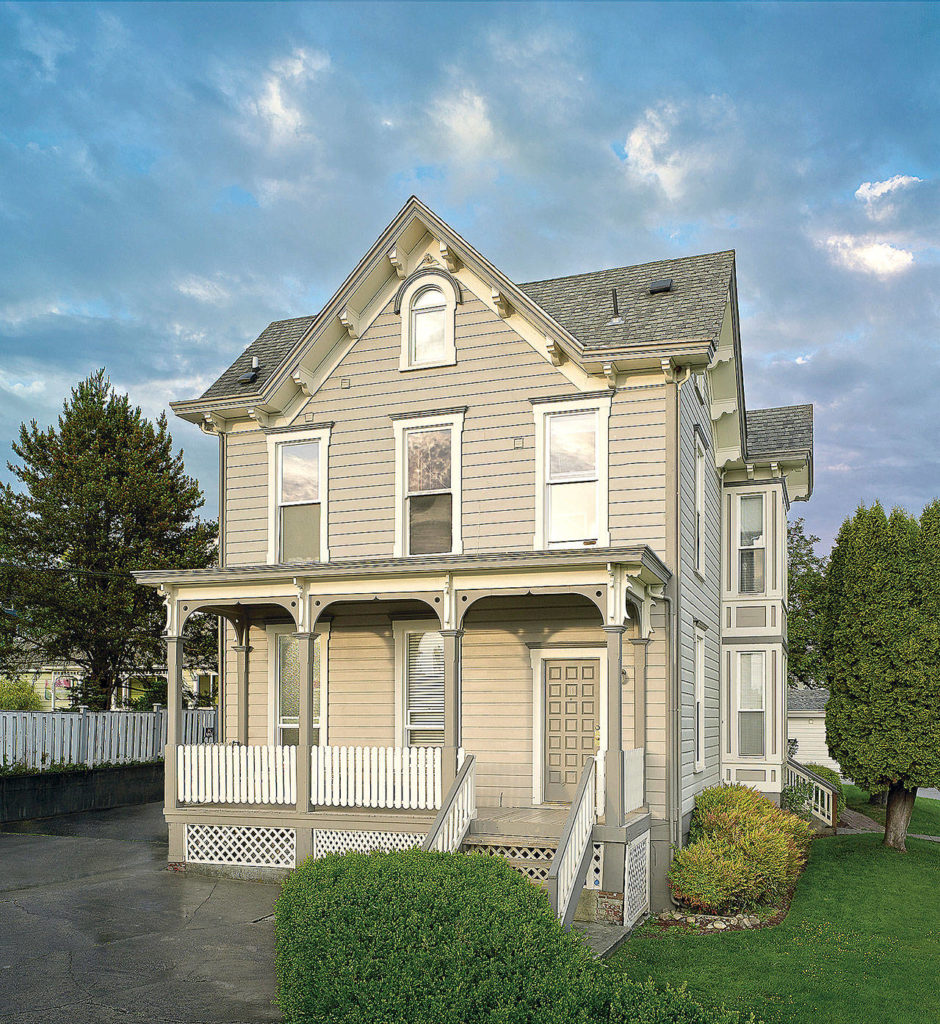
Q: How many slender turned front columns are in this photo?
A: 4